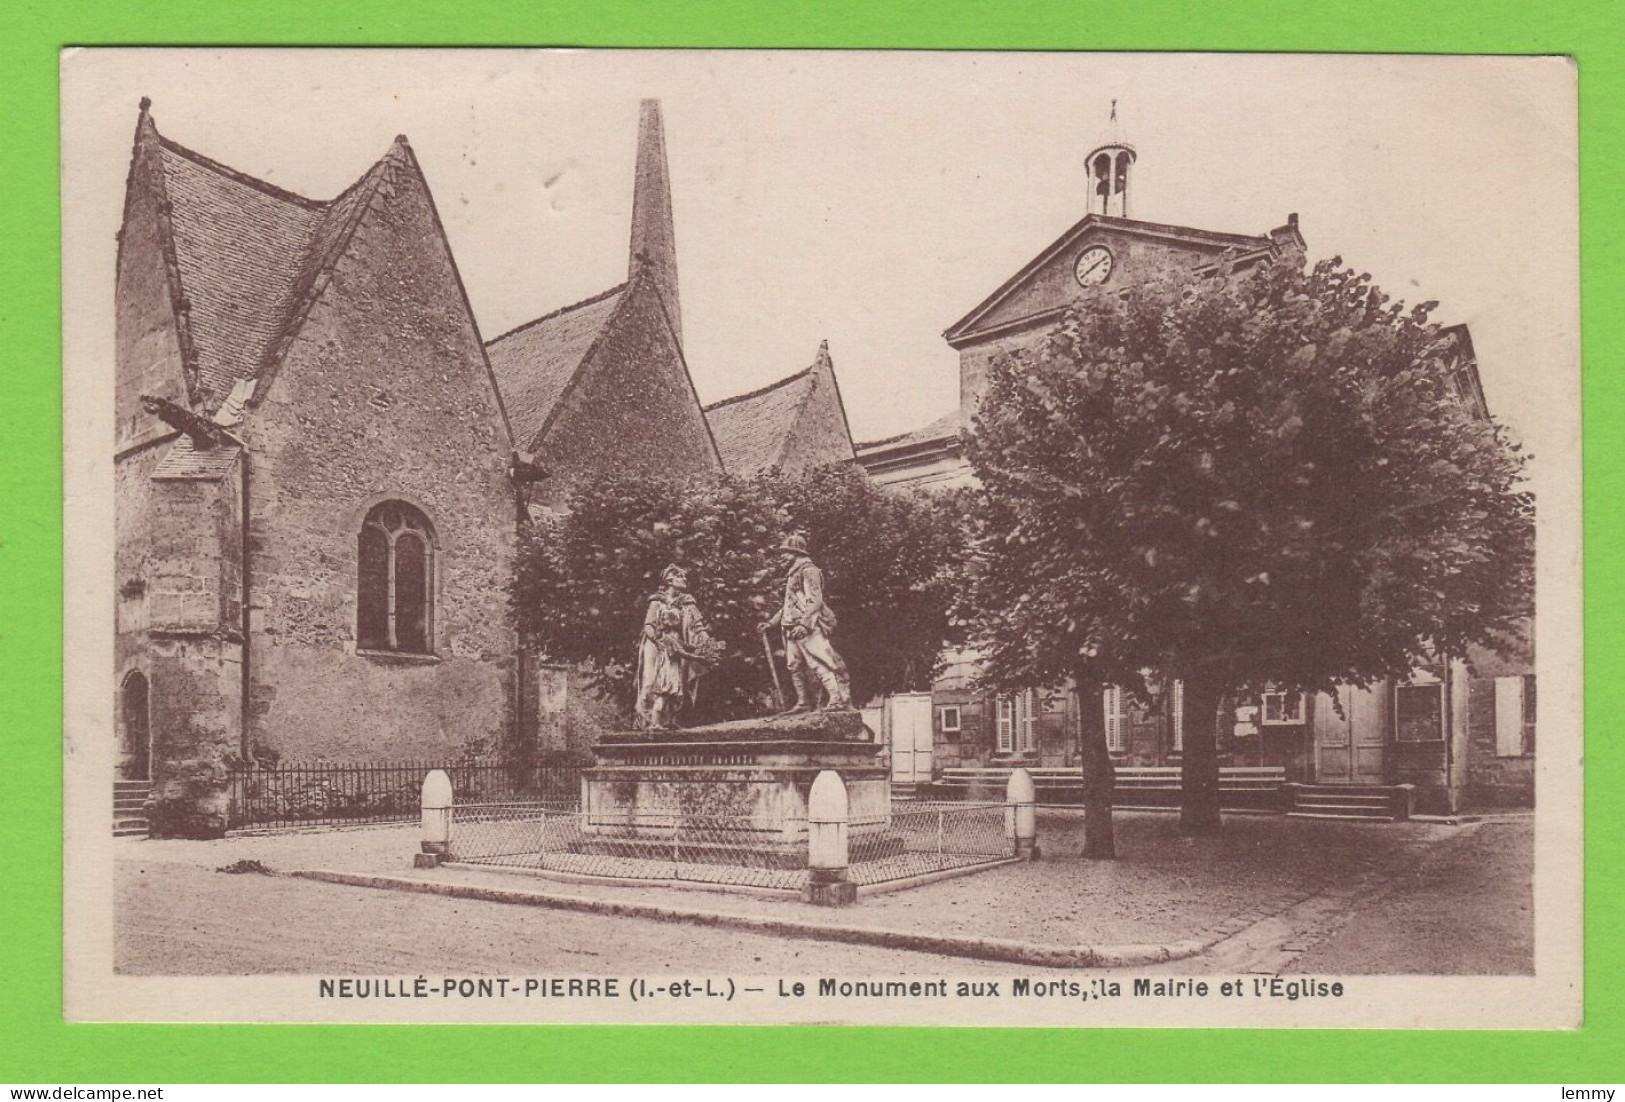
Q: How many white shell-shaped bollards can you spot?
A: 3